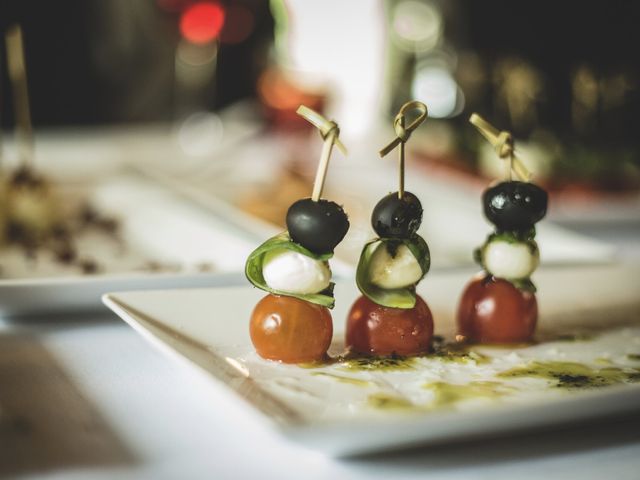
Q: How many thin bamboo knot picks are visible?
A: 3